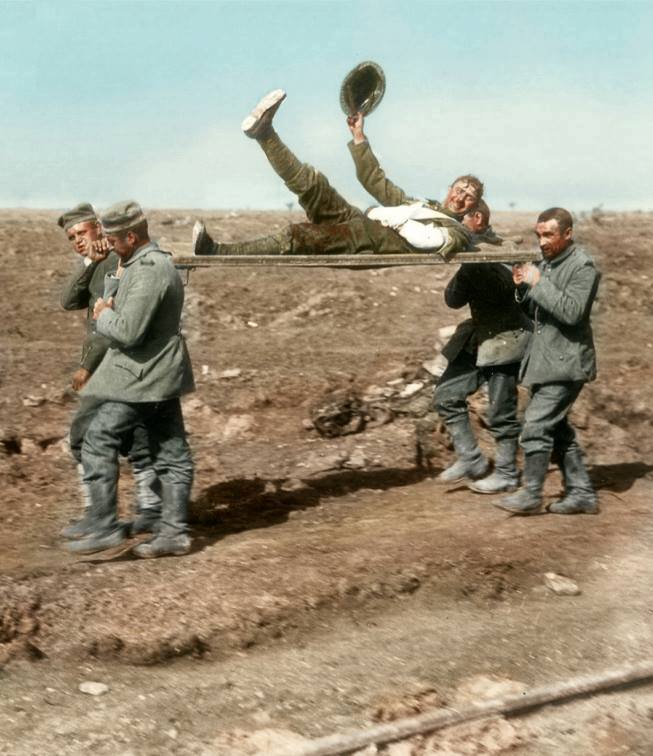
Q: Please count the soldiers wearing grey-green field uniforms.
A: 4